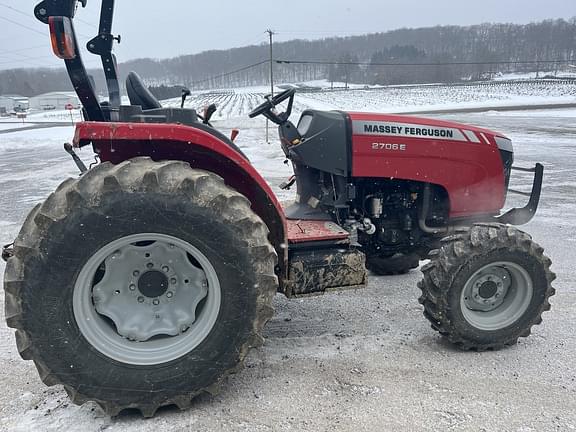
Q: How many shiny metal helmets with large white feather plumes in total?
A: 0